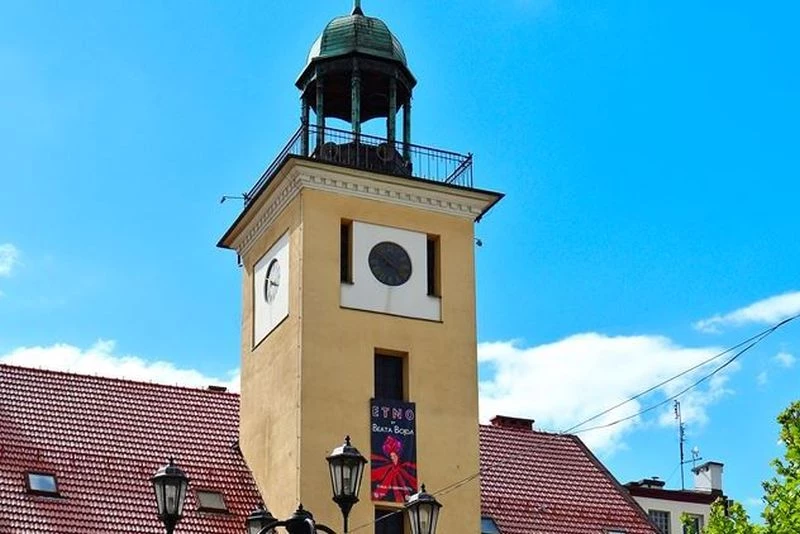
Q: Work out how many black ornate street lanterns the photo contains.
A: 4